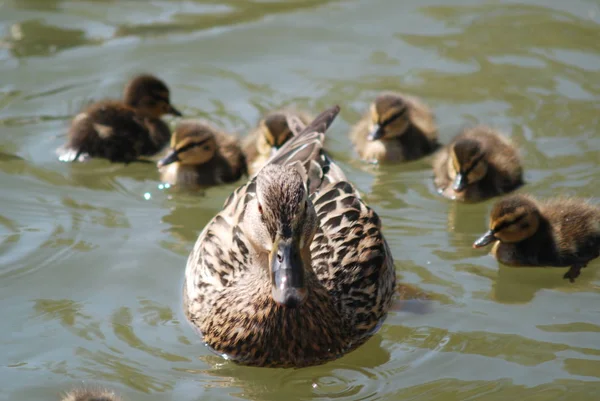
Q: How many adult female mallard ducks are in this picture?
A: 1